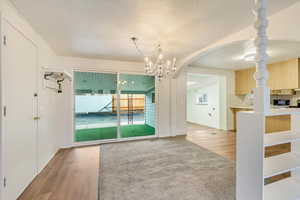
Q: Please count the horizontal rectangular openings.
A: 3